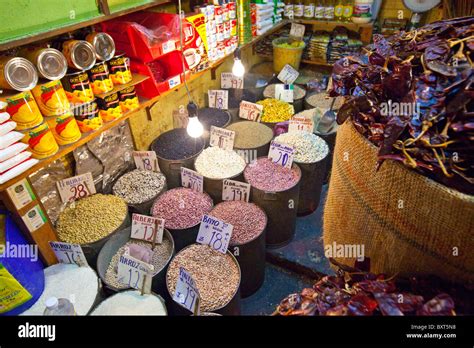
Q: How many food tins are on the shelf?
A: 14